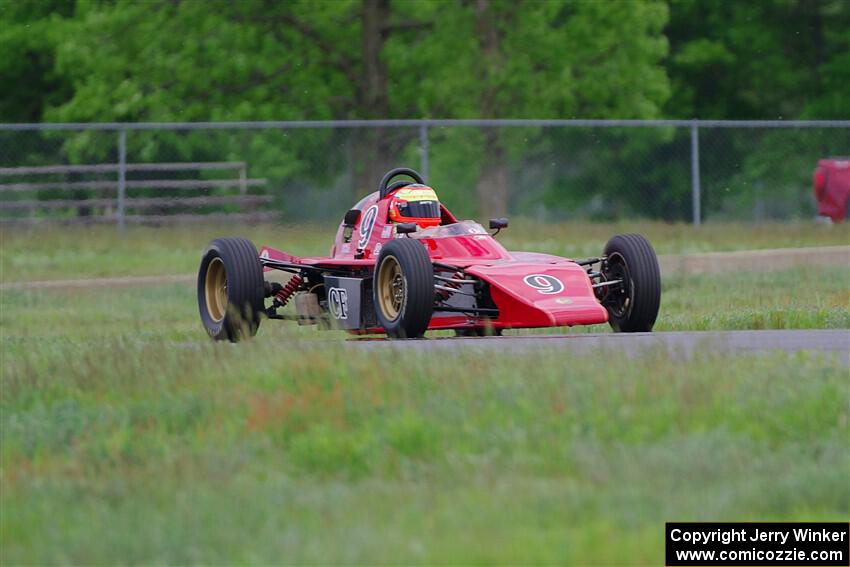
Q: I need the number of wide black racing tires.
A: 3